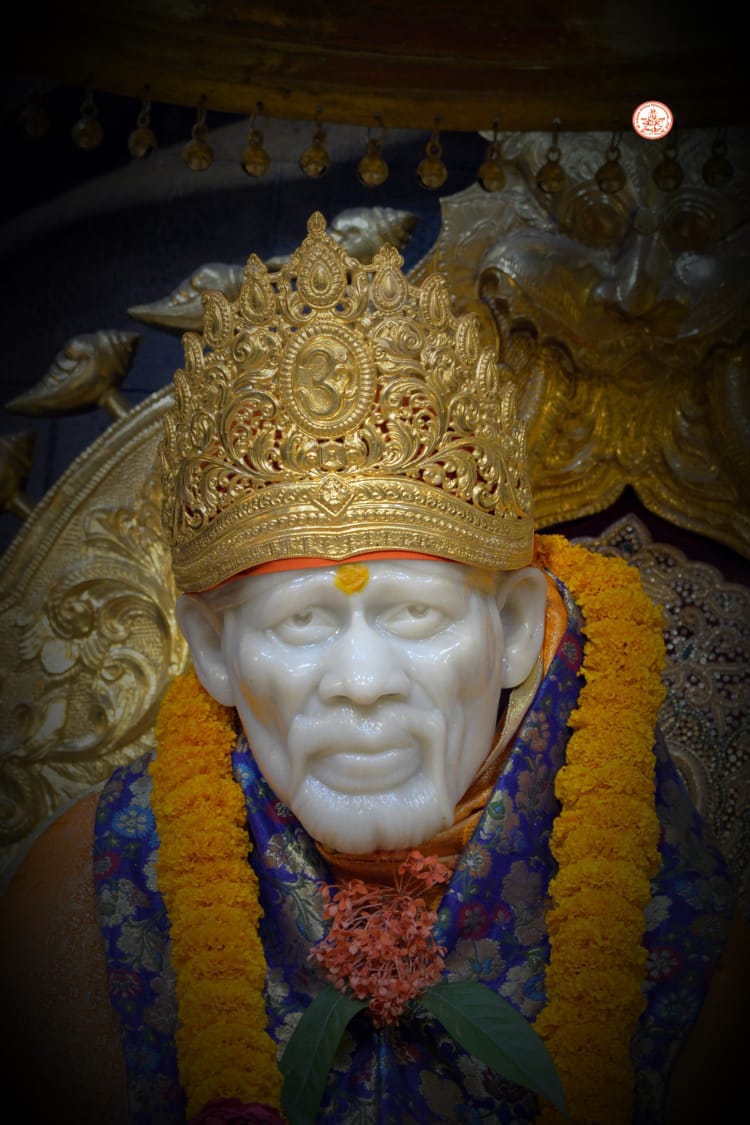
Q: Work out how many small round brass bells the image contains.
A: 13